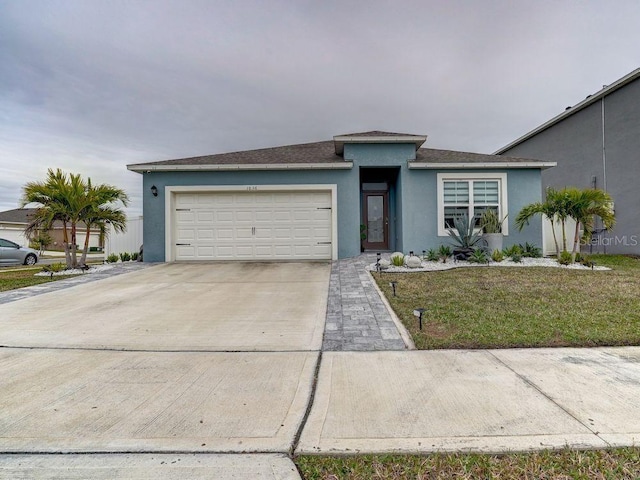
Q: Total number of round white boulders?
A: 3